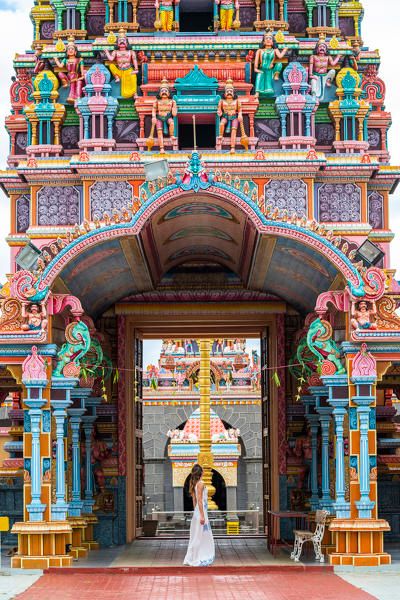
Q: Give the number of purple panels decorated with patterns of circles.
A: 6